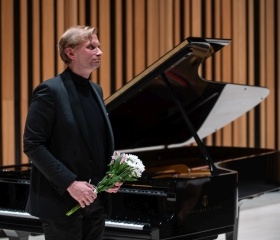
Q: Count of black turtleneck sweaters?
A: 1